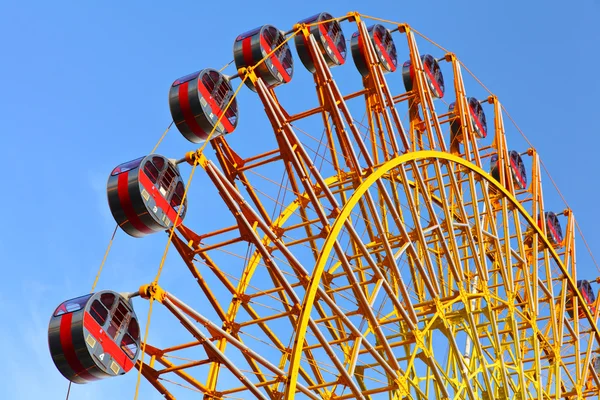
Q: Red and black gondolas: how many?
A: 11